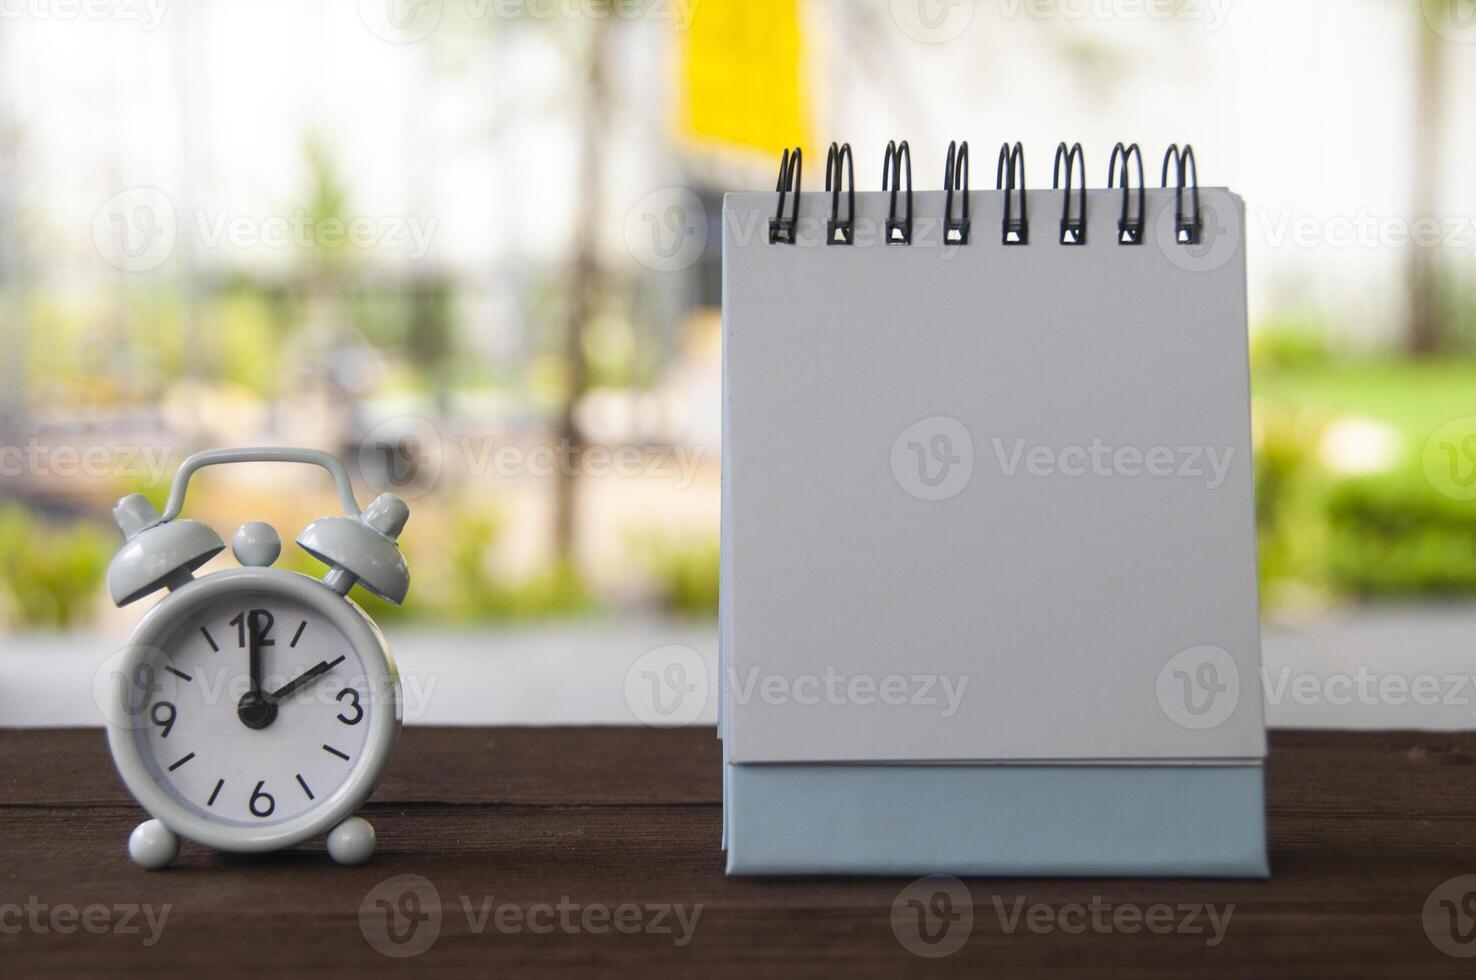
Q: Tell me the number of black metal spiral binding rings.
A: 8